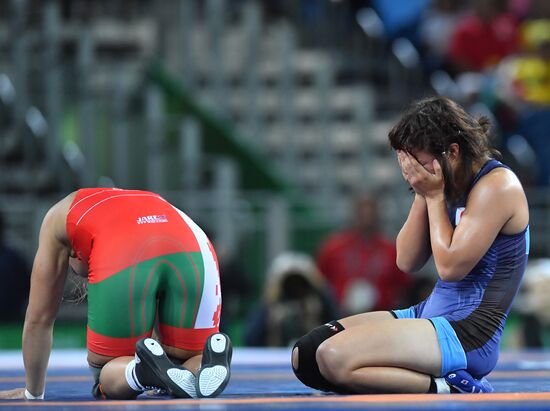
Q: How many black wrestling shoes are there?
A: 2